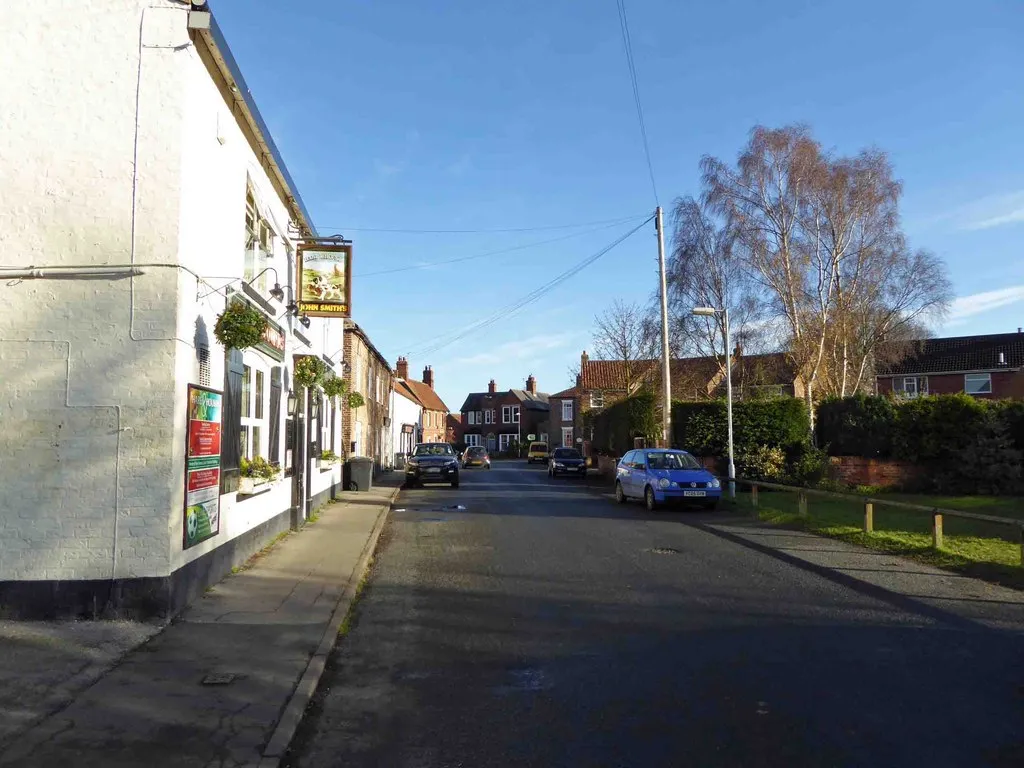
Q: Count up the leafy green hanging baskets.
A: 4